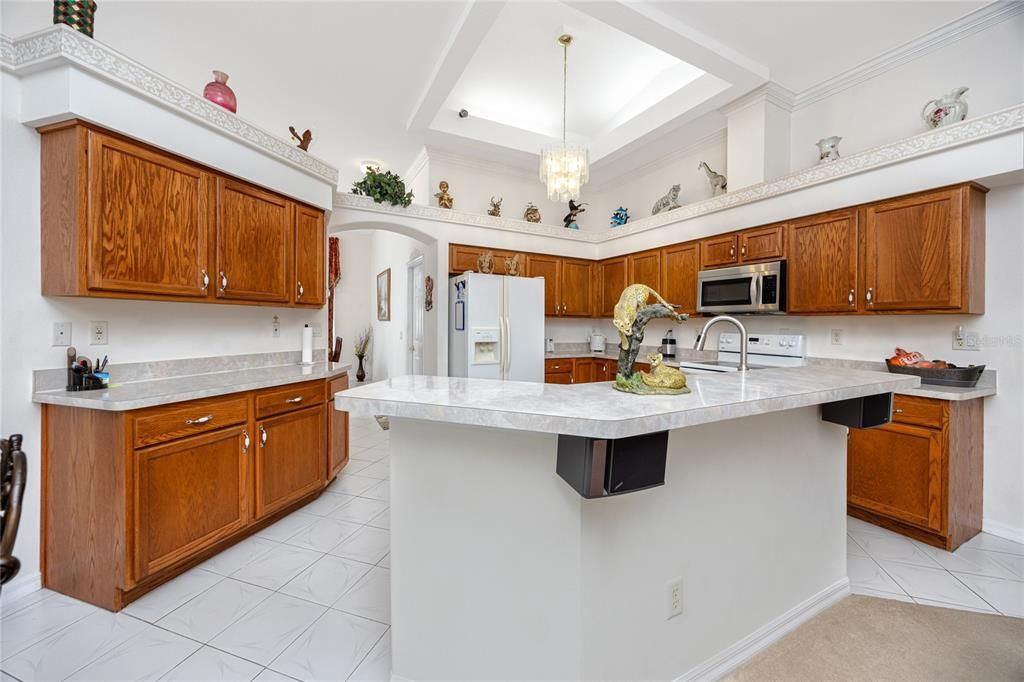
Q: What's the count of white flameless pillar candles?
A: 0